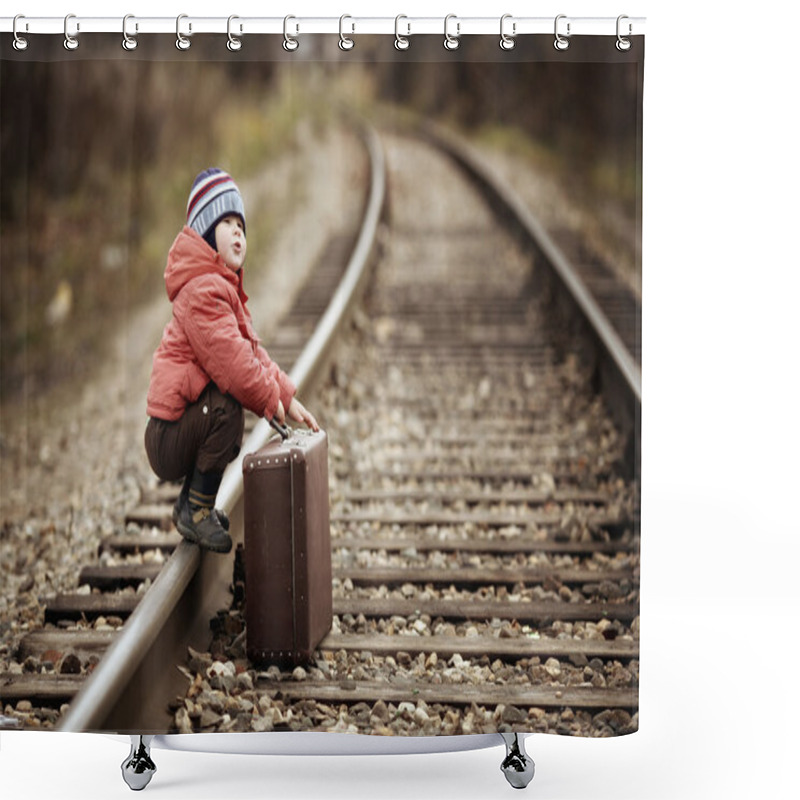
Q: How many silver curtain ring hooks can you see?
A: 12